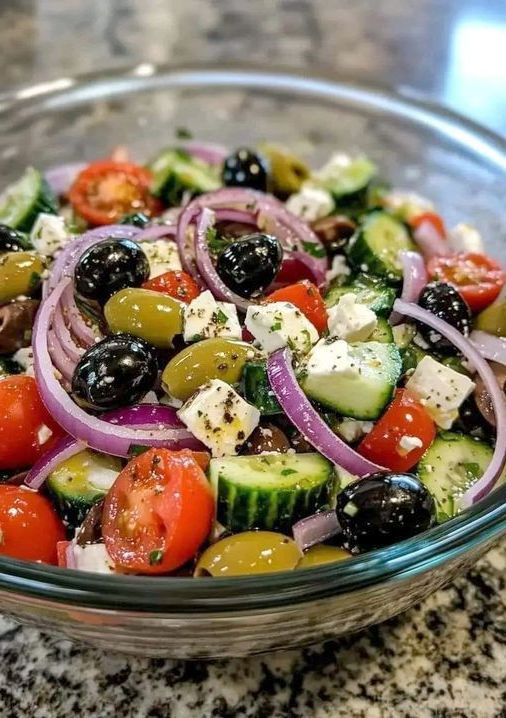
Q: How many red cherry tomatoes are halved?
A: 3